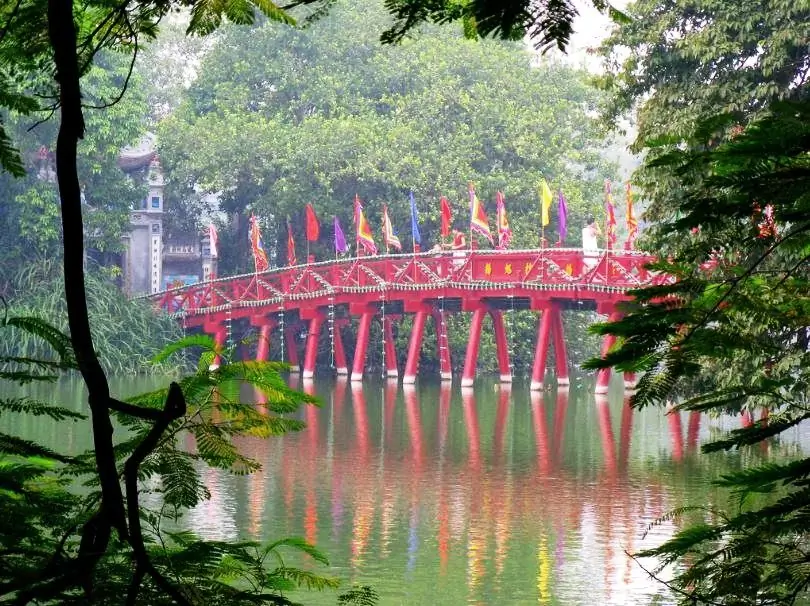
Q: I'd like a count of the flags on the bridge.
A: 15